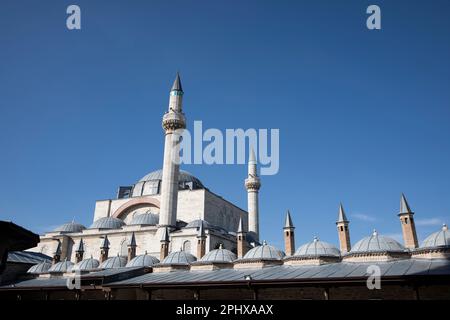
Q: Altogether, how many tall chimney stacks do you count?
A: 10